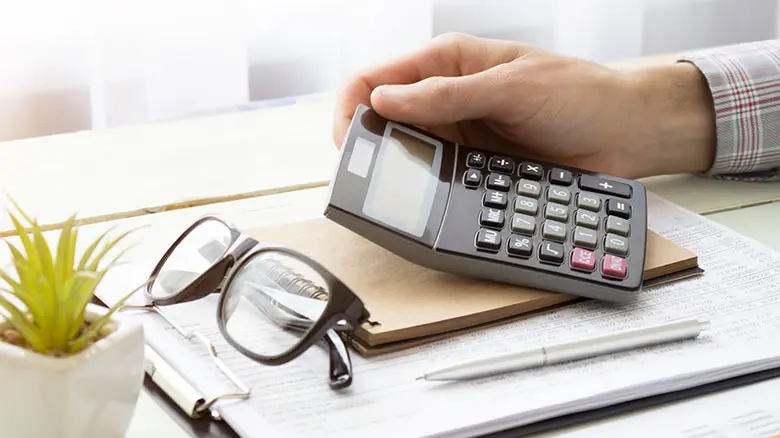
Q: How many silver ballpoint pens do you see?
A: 1